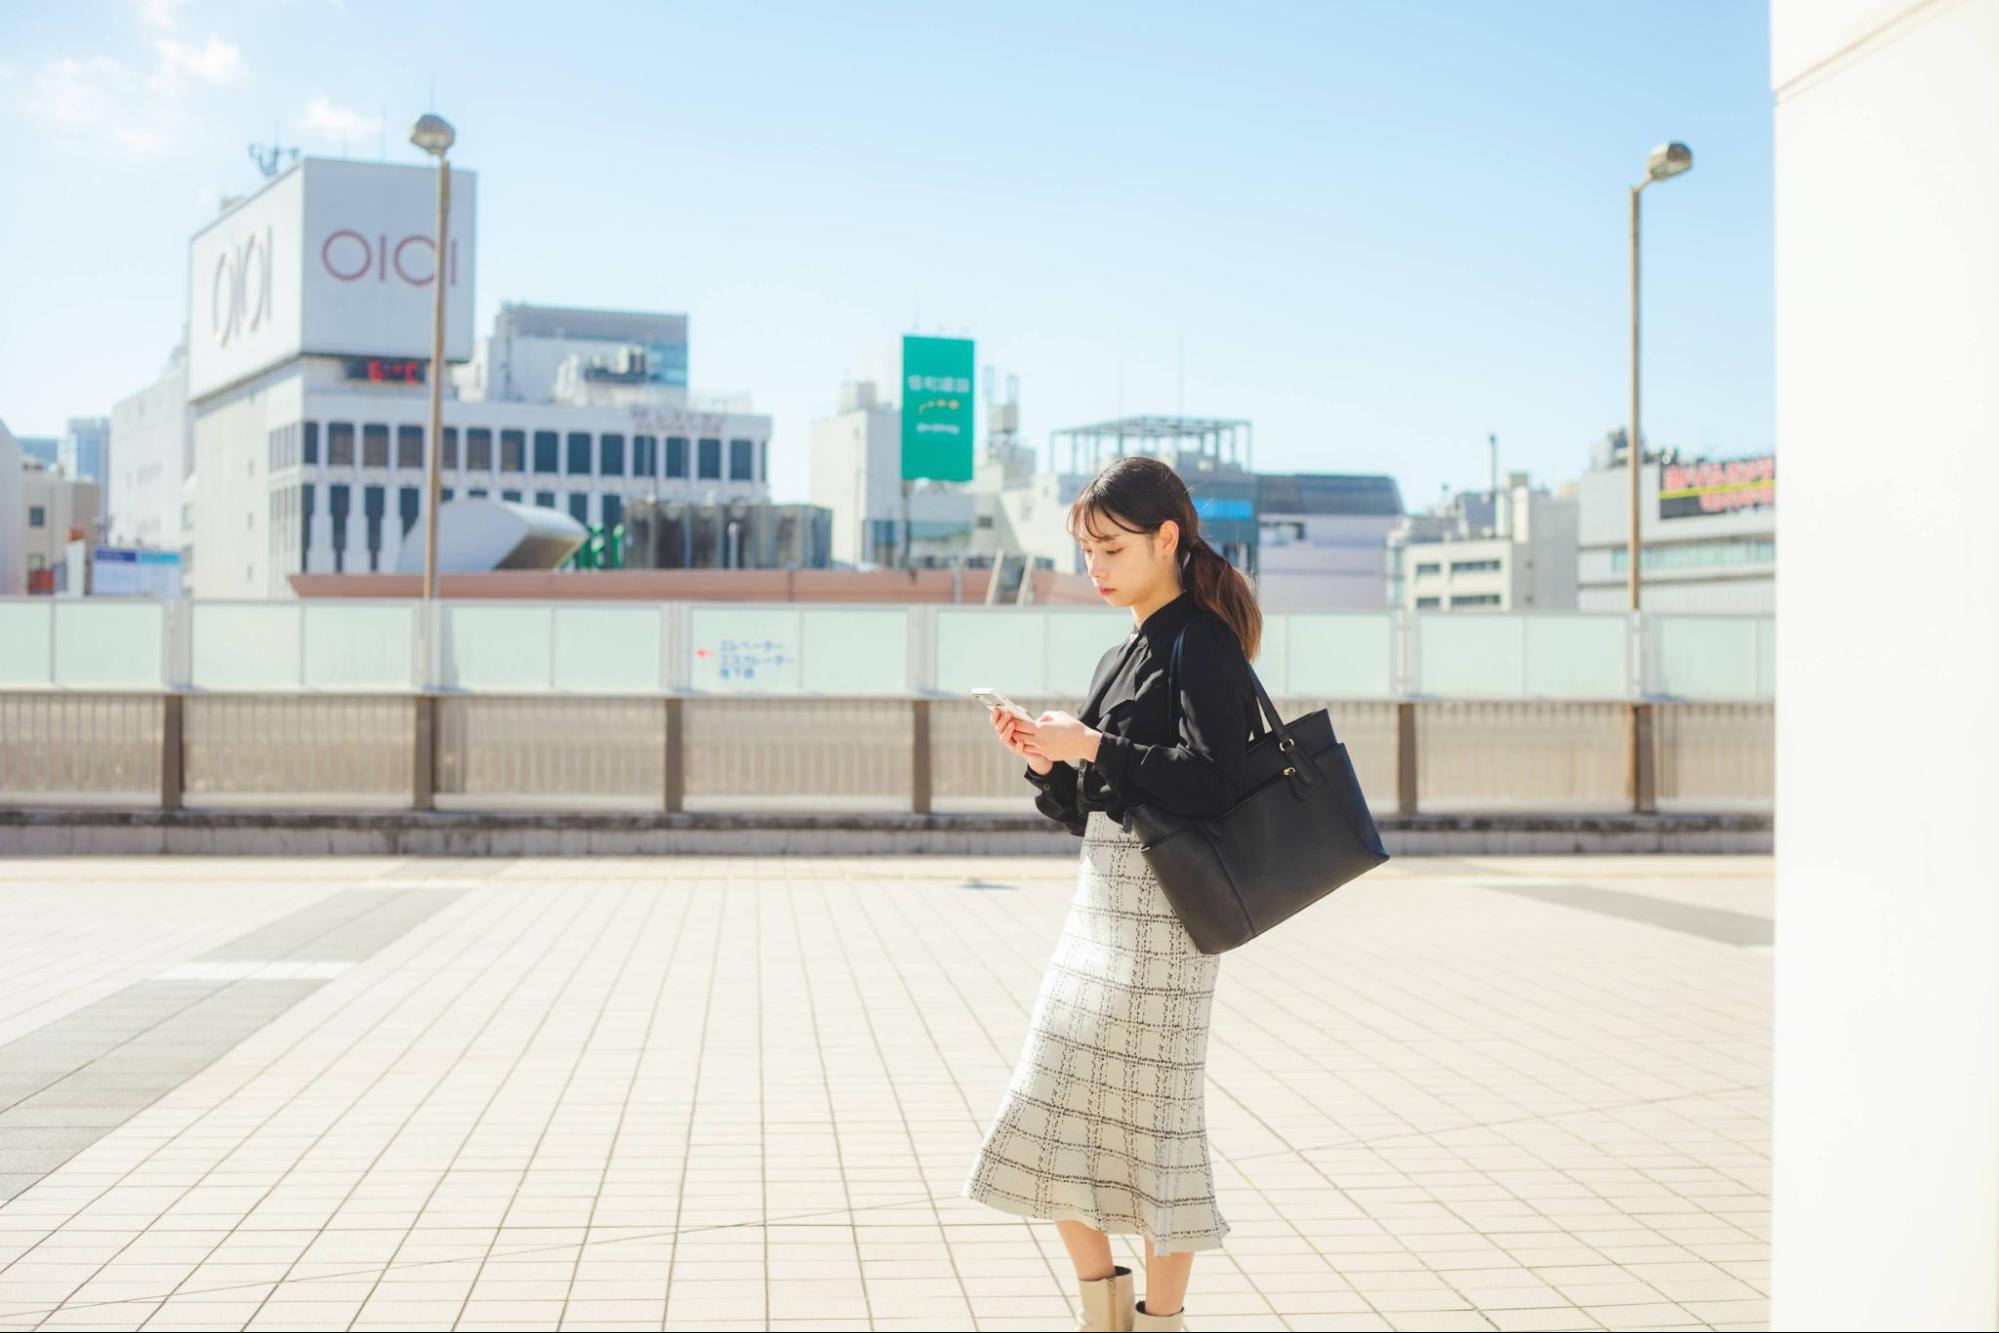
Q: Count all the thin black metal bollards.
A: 0